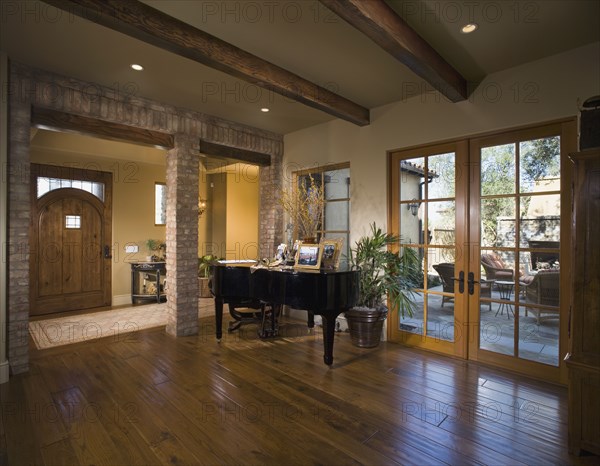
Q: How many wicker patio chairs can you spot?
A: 3